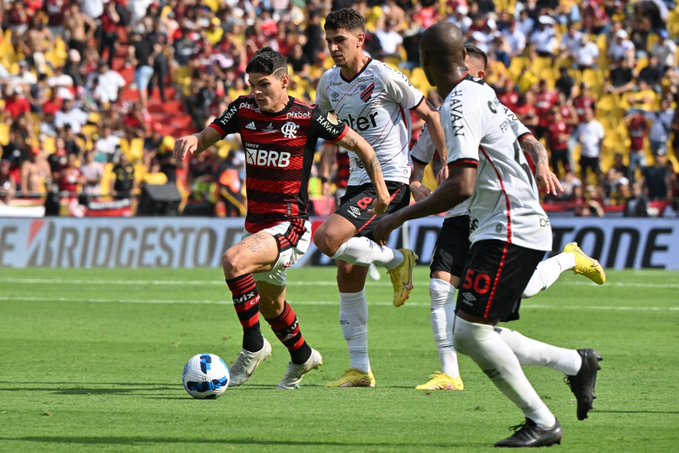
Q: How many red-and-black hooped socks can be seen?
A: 2